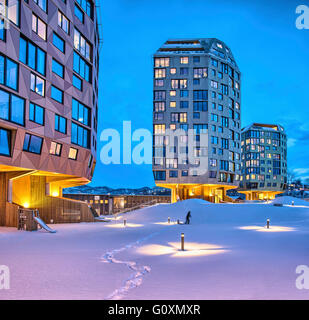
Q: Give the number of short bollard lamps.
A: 5